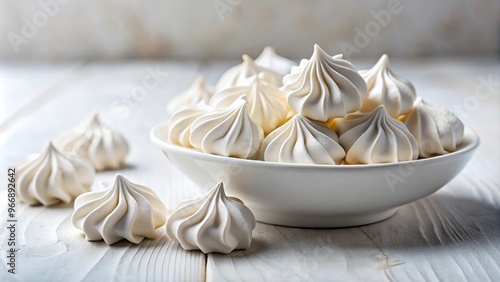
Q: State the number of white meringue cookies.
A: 15